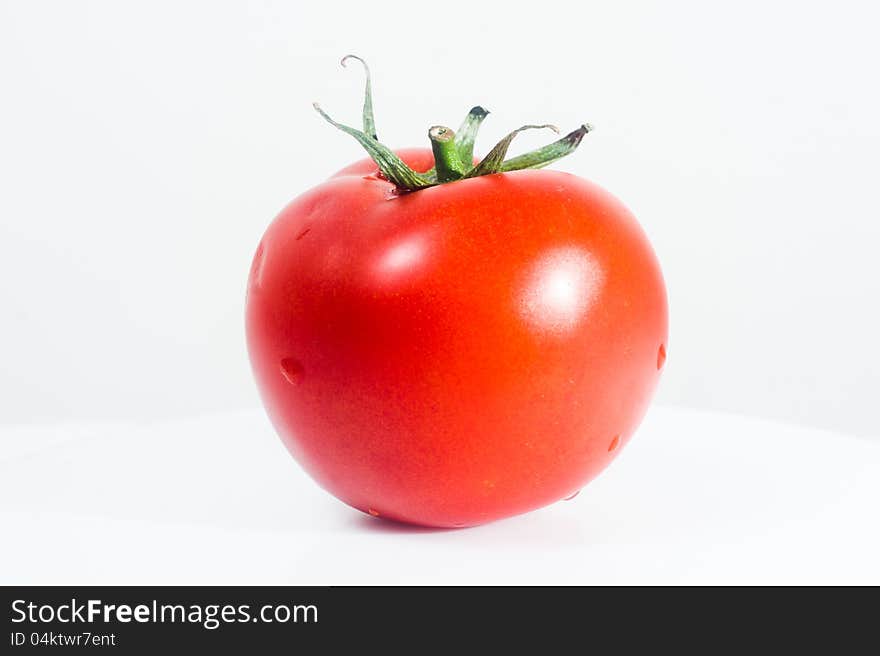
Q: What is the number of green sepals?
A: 5